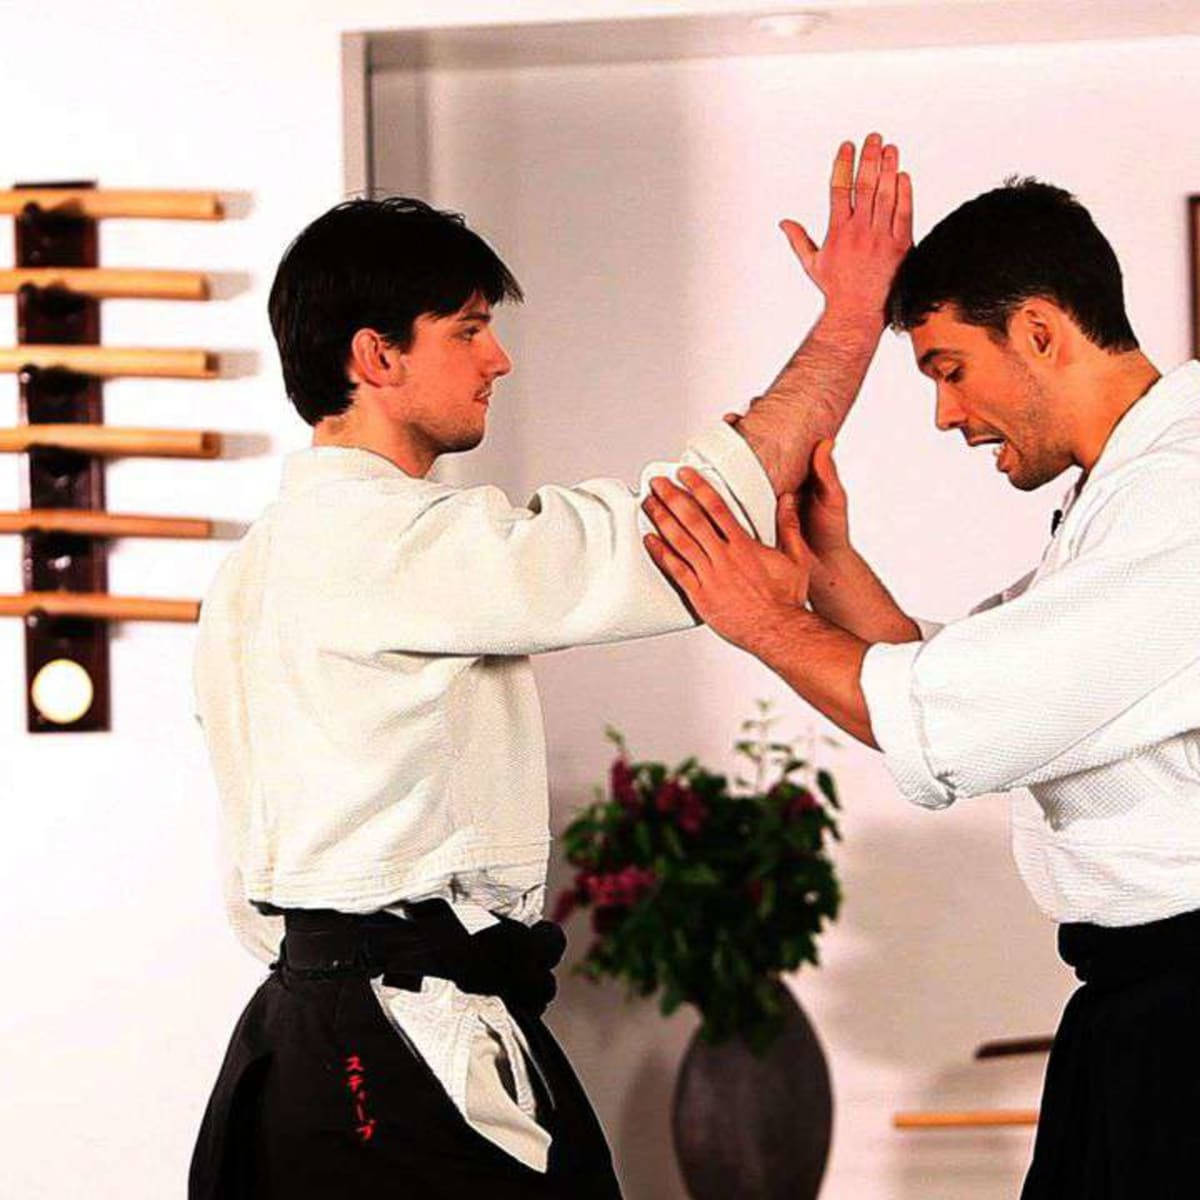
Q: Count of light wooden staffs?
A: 7